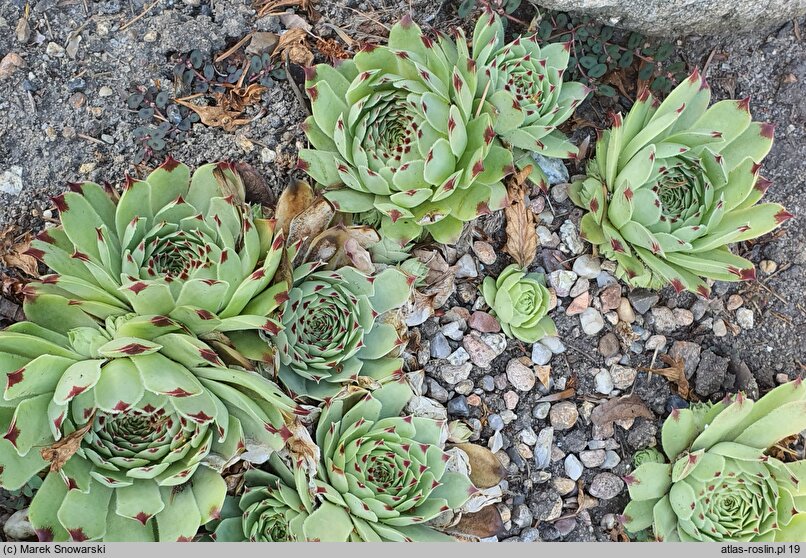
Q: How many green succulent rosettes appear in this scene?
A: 10